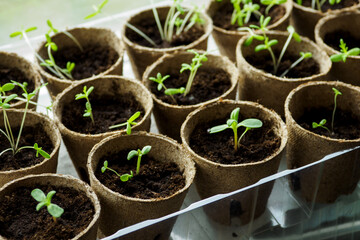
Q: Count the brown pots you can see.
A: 14